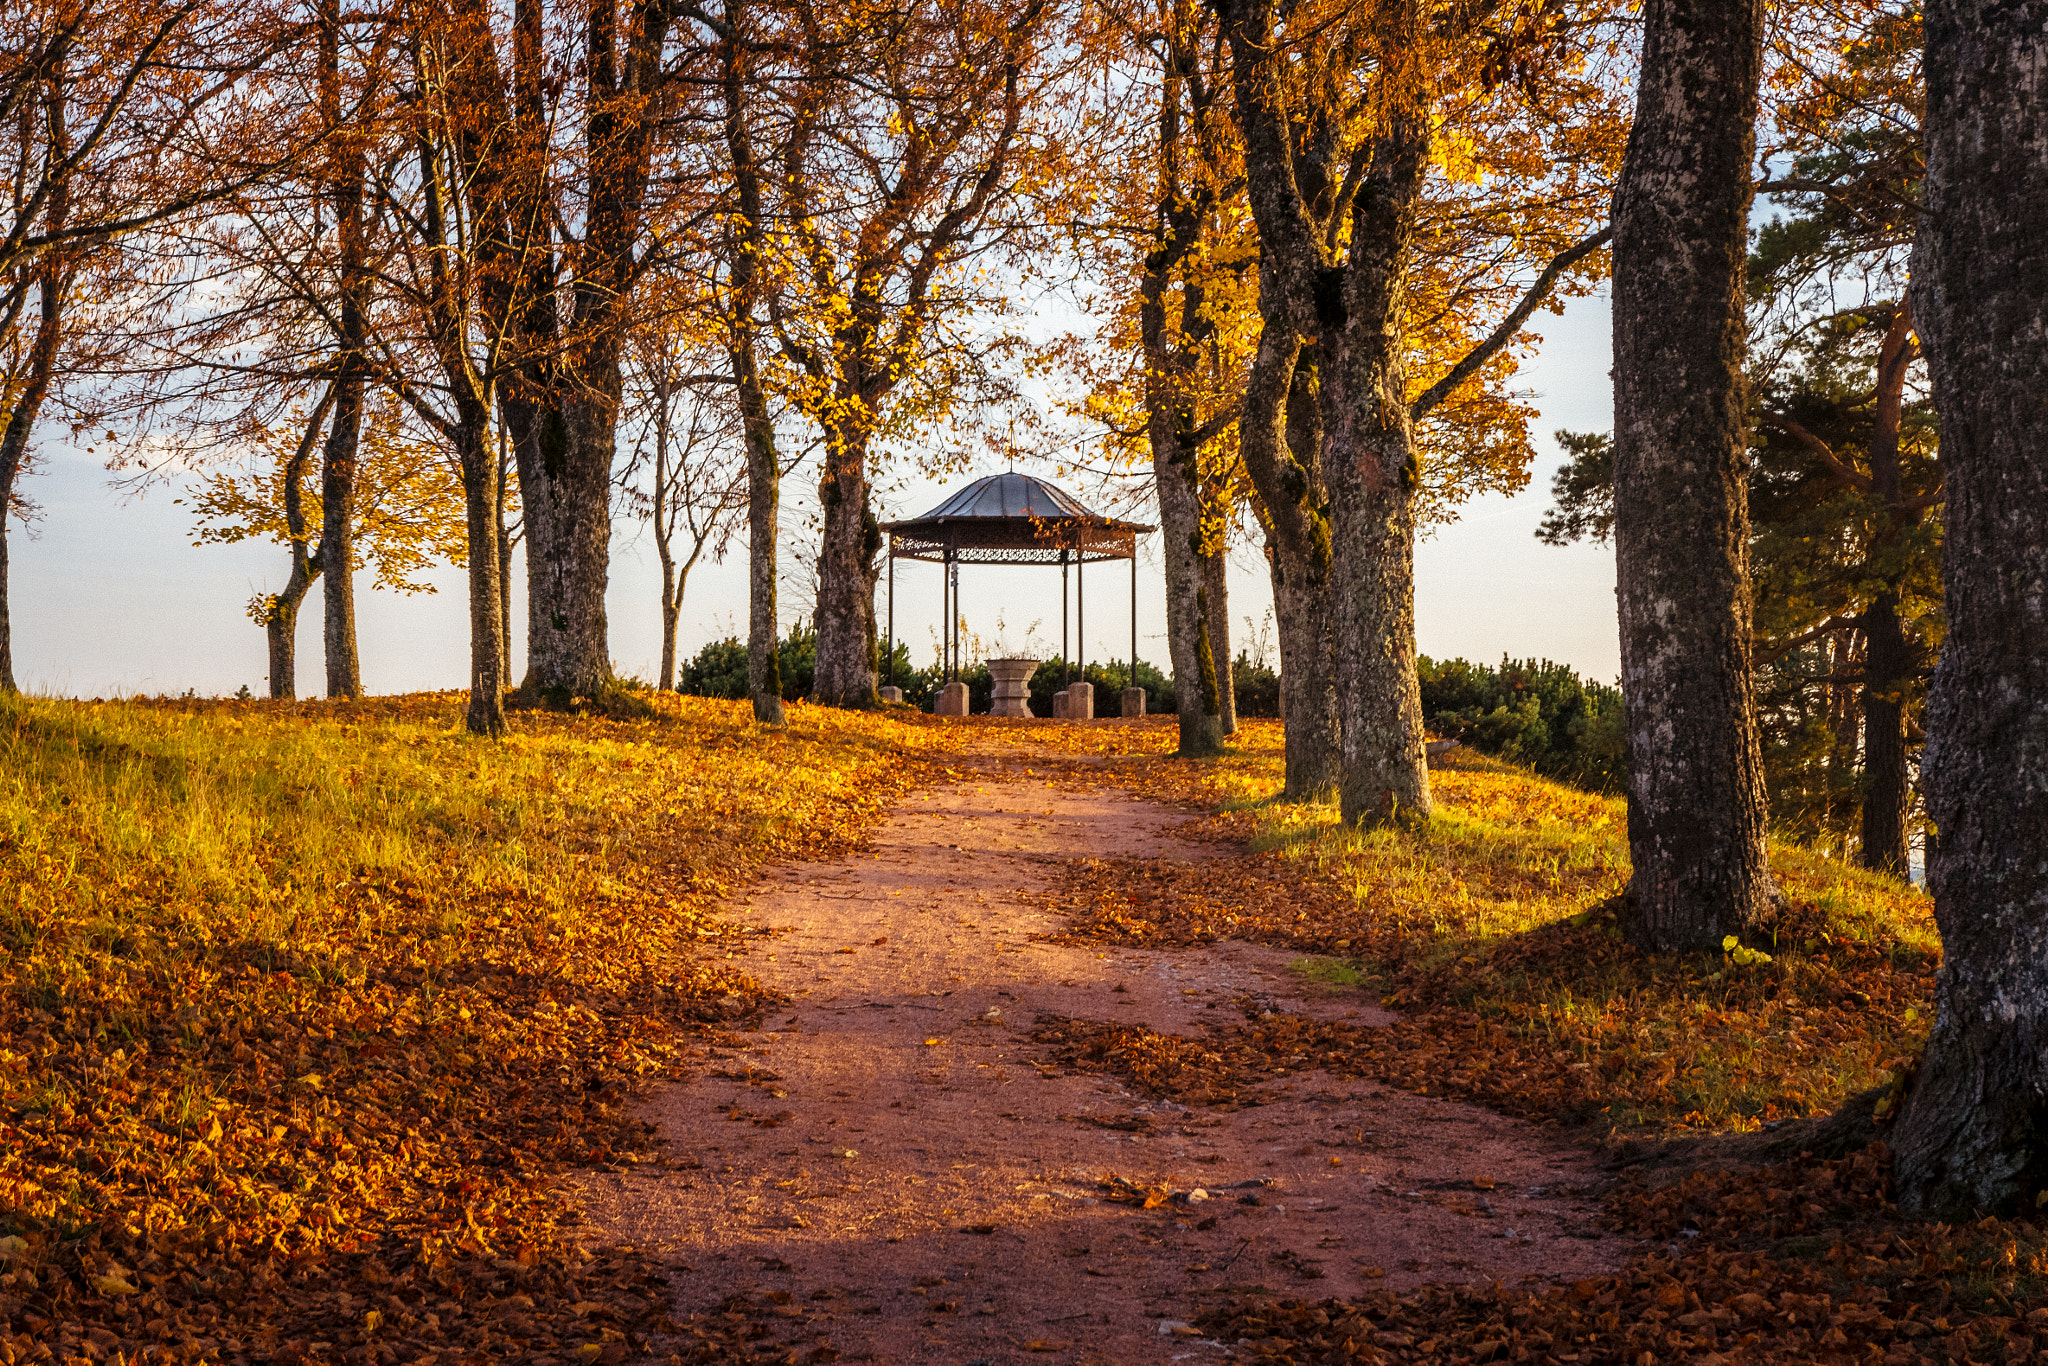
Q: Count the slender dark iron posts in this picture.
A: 6